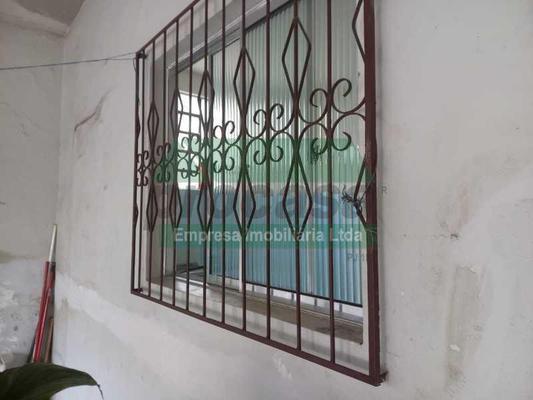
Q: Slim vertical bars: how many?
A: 11